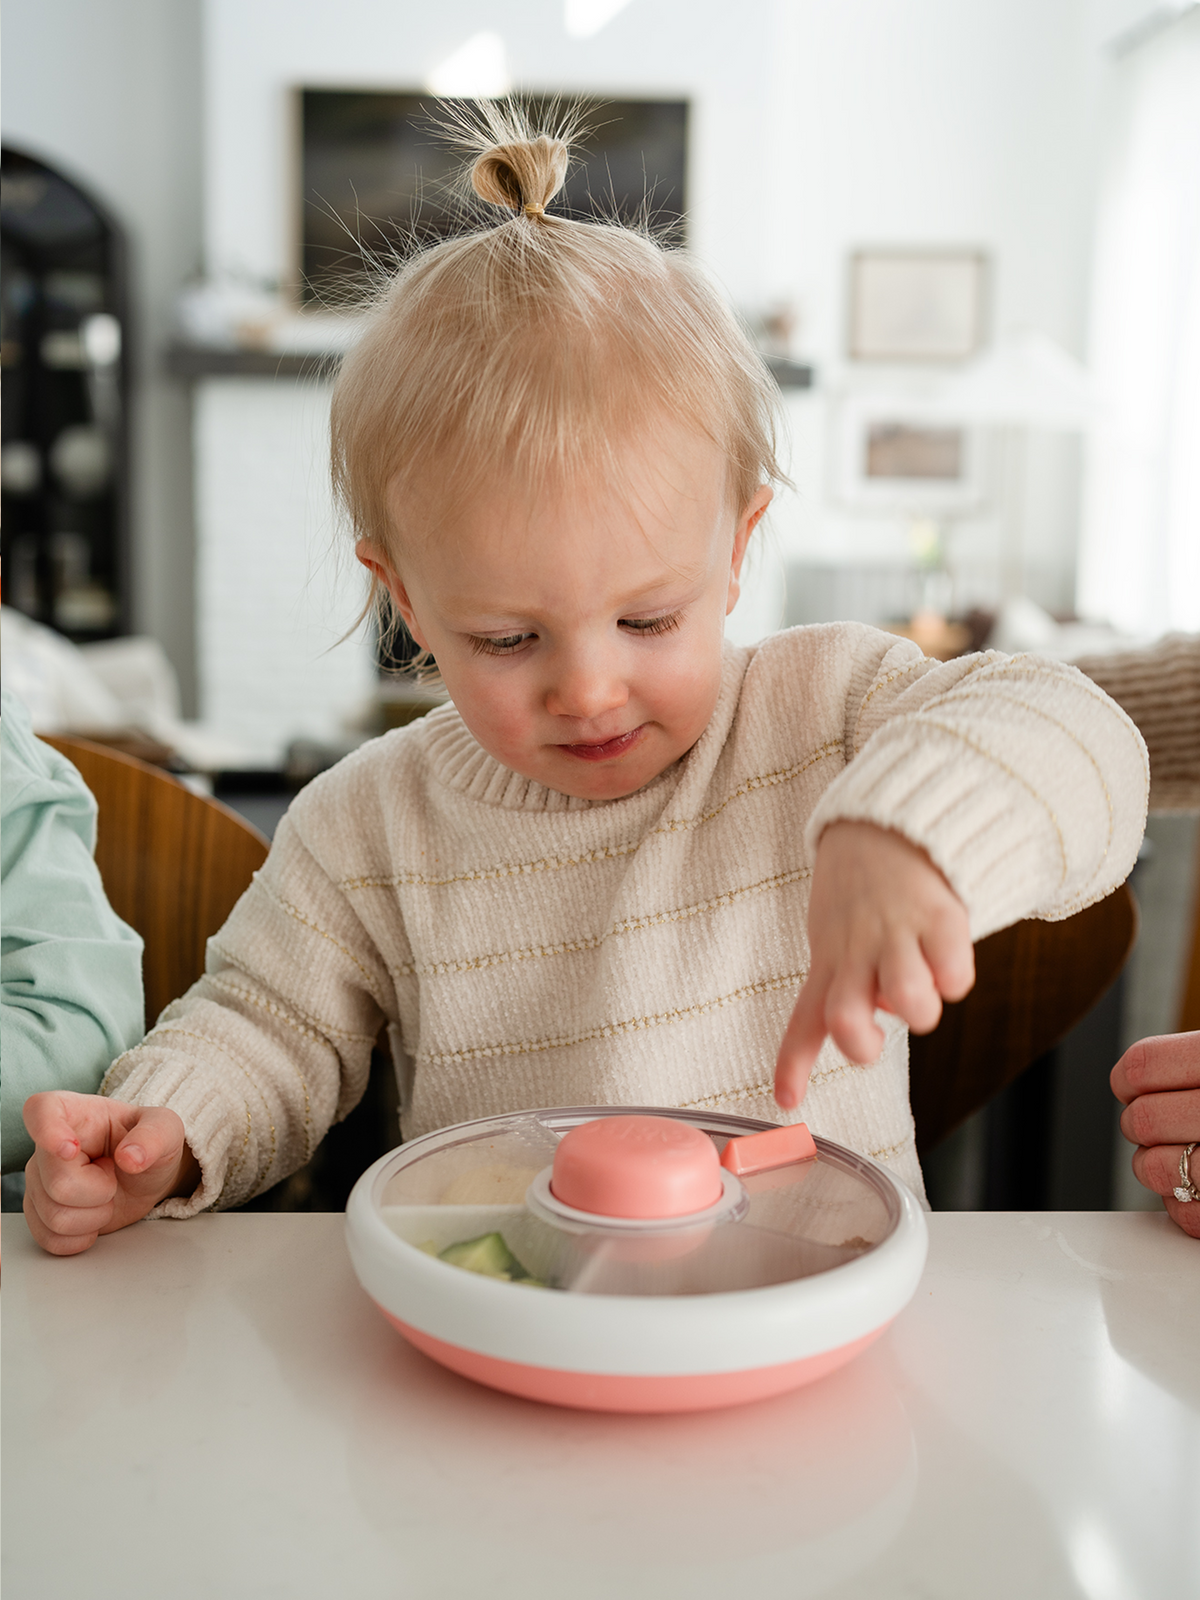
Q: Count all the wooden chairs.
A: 2